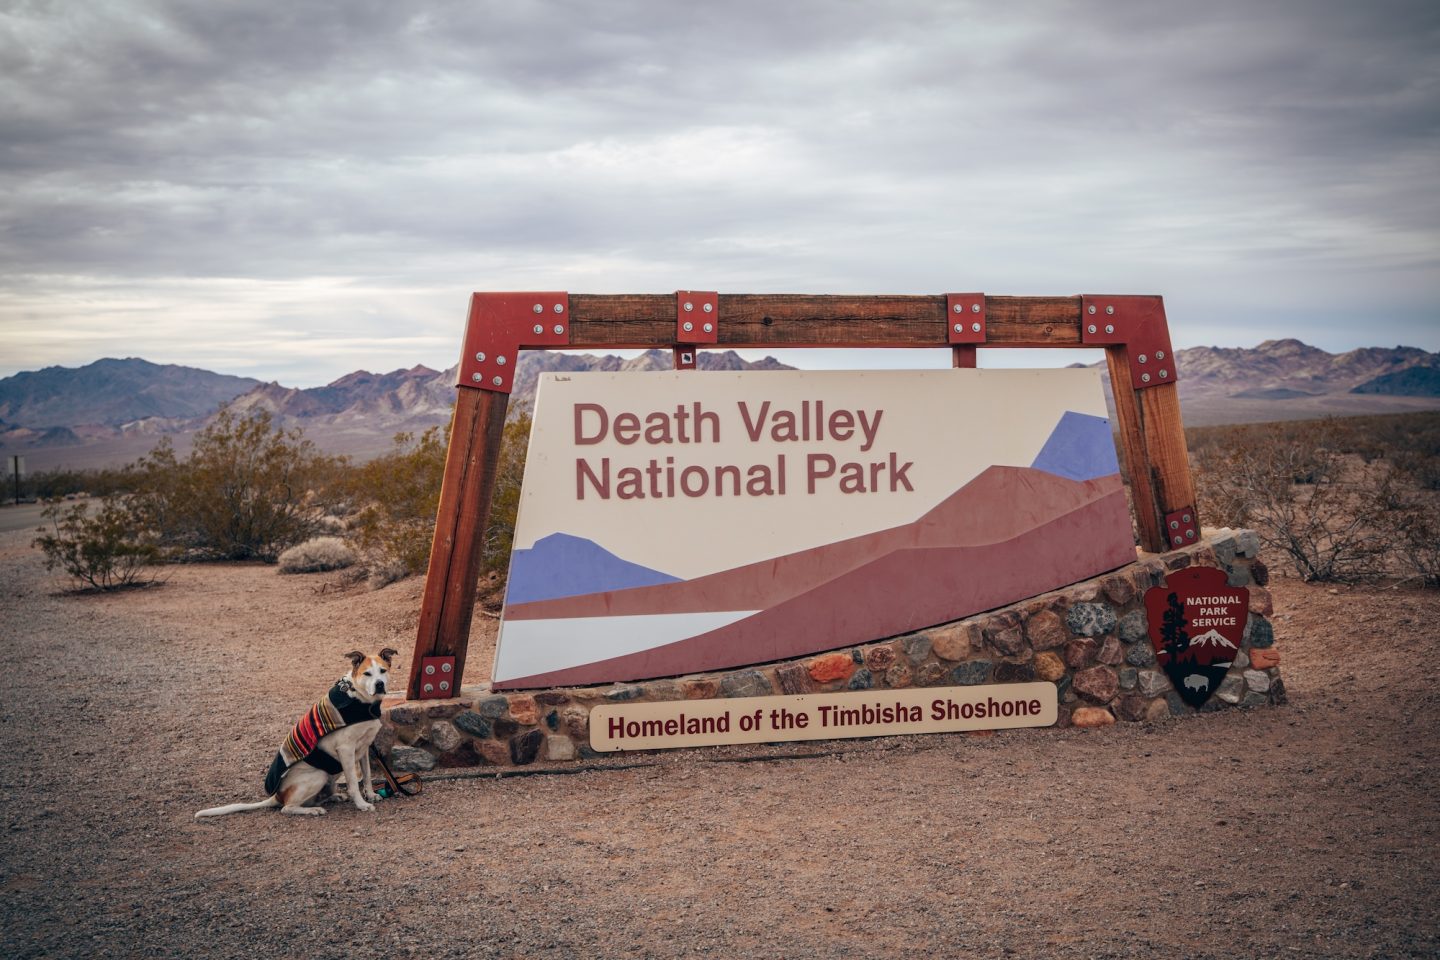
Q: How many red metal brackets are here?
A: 6